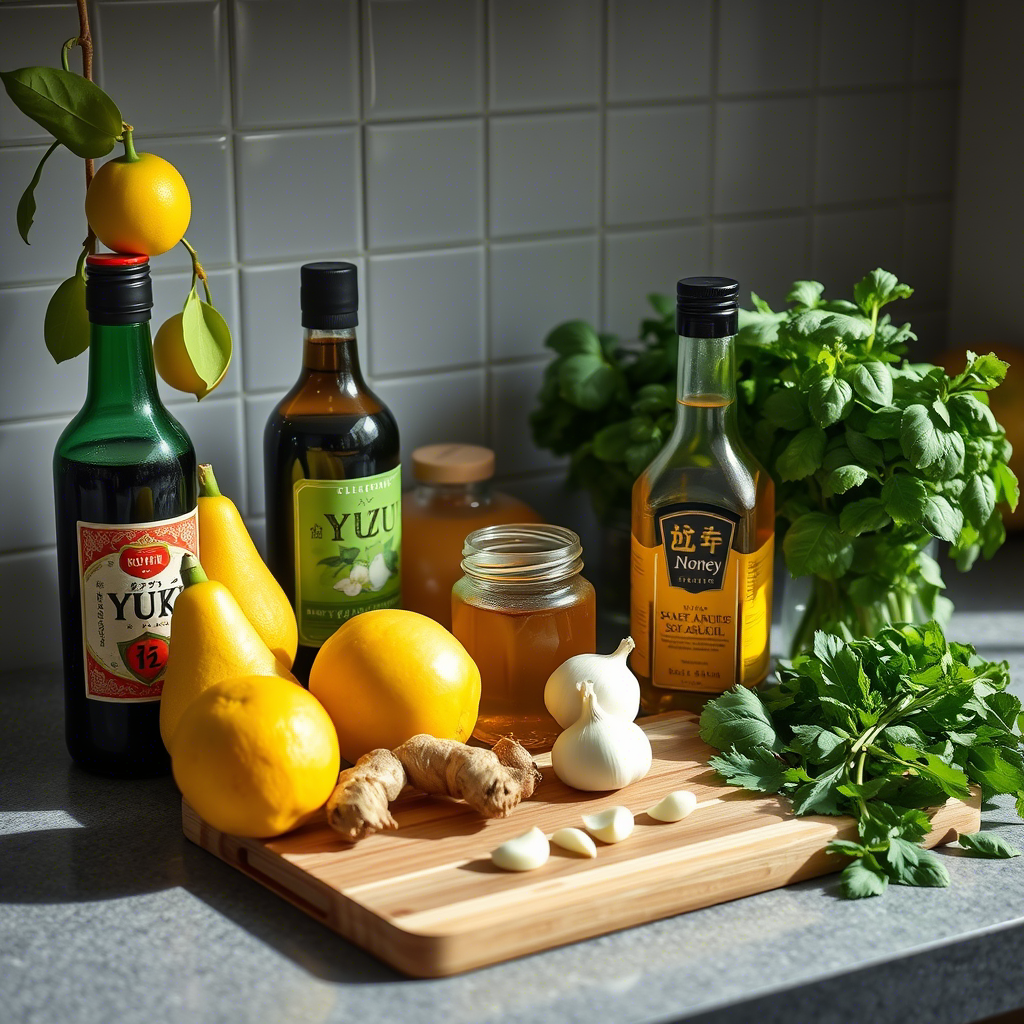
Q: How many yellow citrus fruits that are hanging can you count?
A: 2